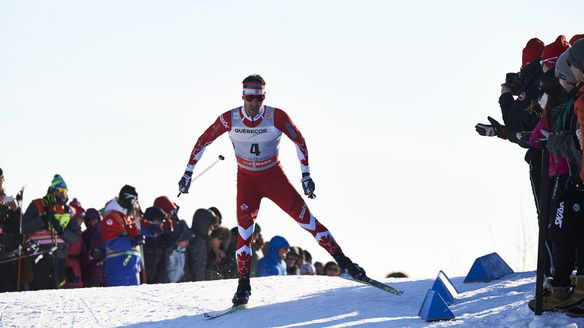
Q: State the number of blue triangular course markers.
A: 3